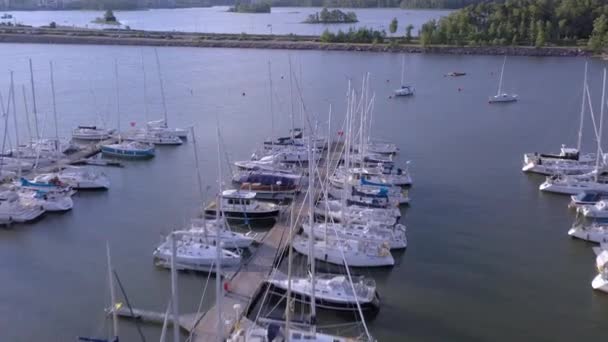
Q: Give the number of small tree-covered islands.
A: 3